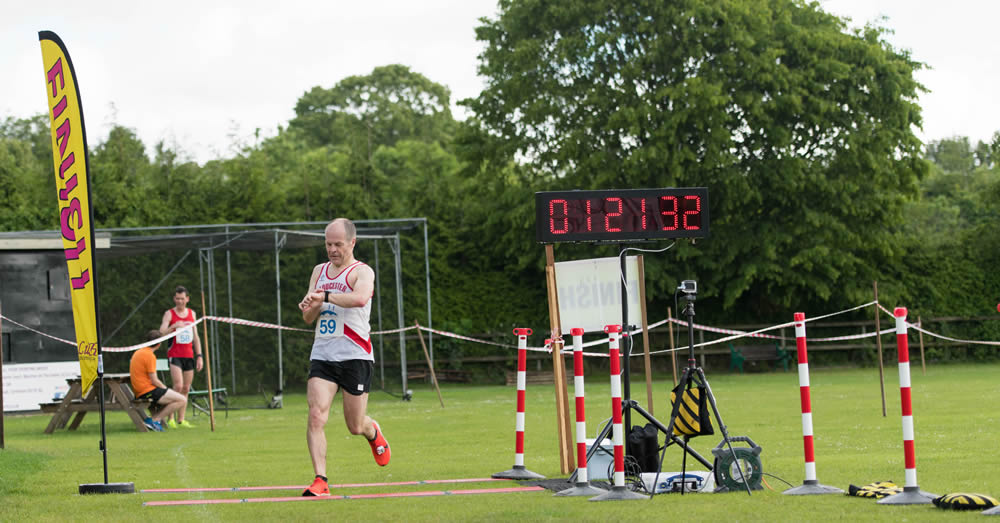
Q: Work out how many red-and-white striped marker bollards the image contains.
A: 5